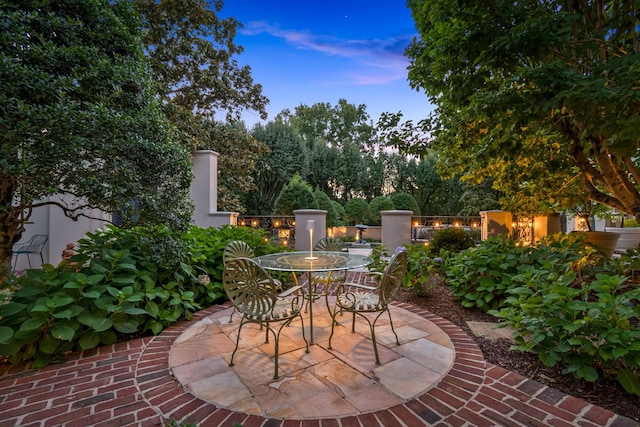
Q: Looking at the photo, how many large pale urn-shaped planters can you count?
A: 2